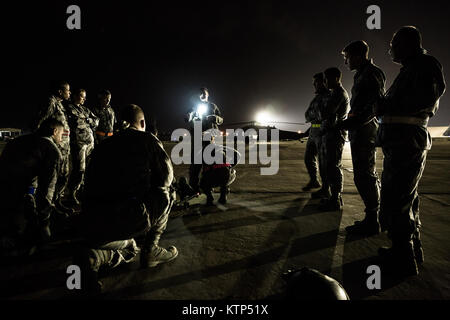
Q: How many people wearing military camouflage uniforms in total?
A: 11